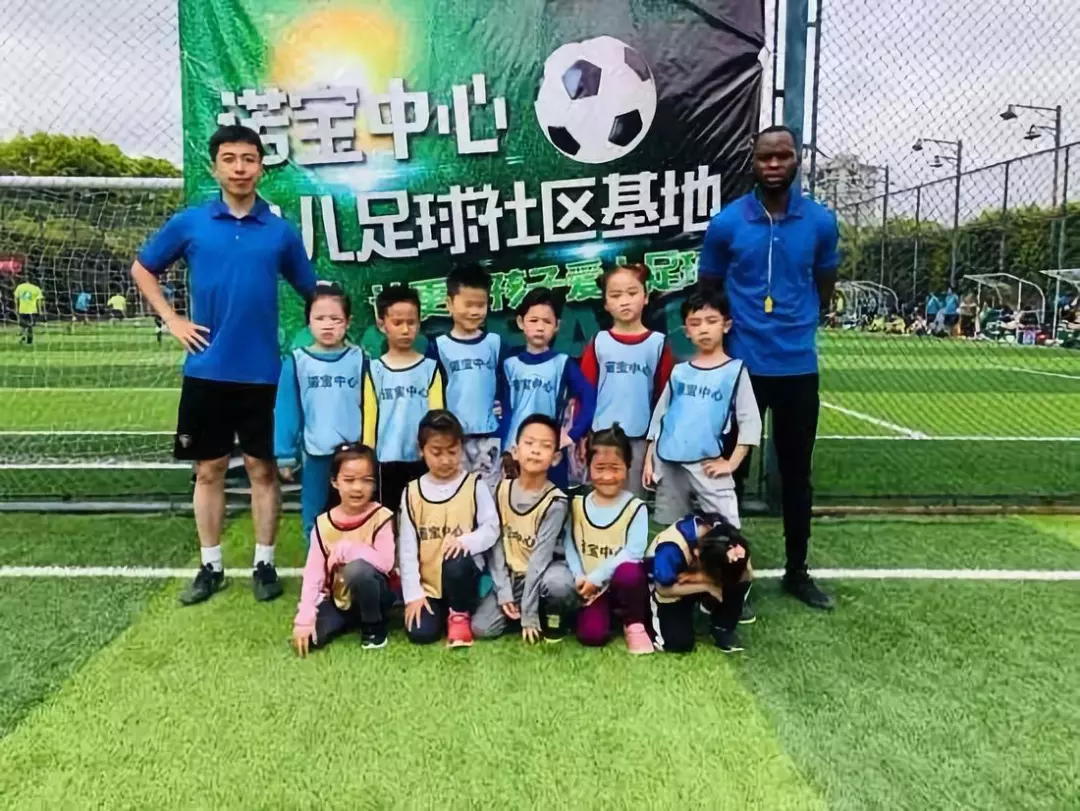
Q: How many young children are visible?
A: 11